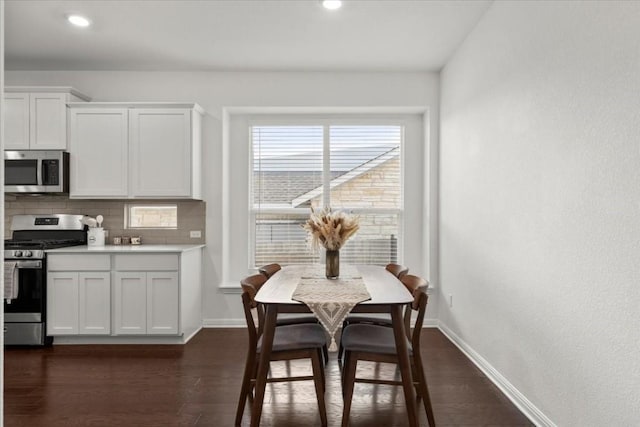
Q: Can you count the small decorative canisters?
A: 3